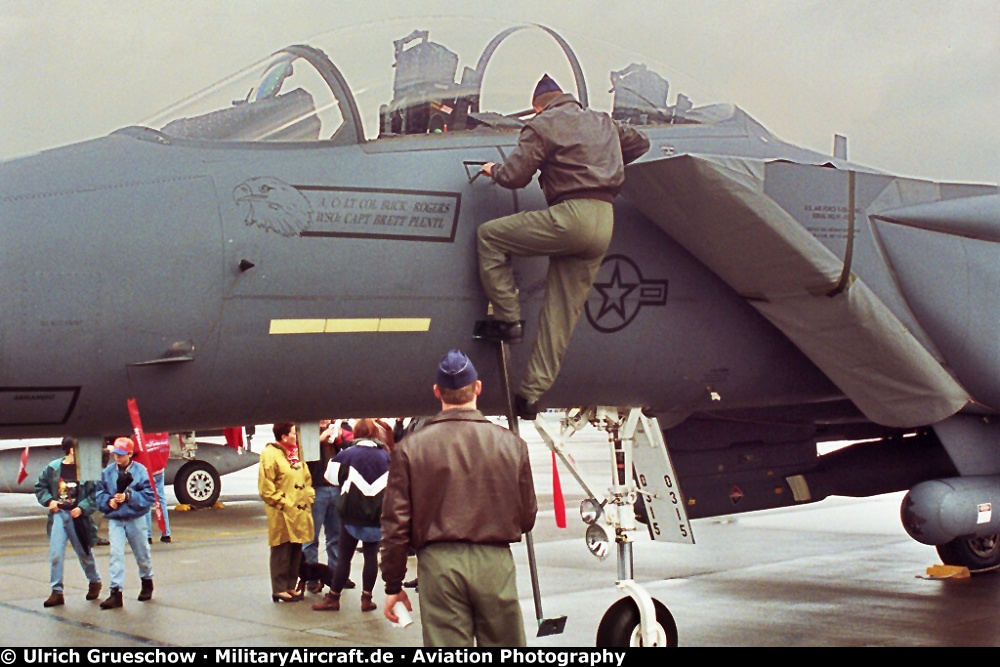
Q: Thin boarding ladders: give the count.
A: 1